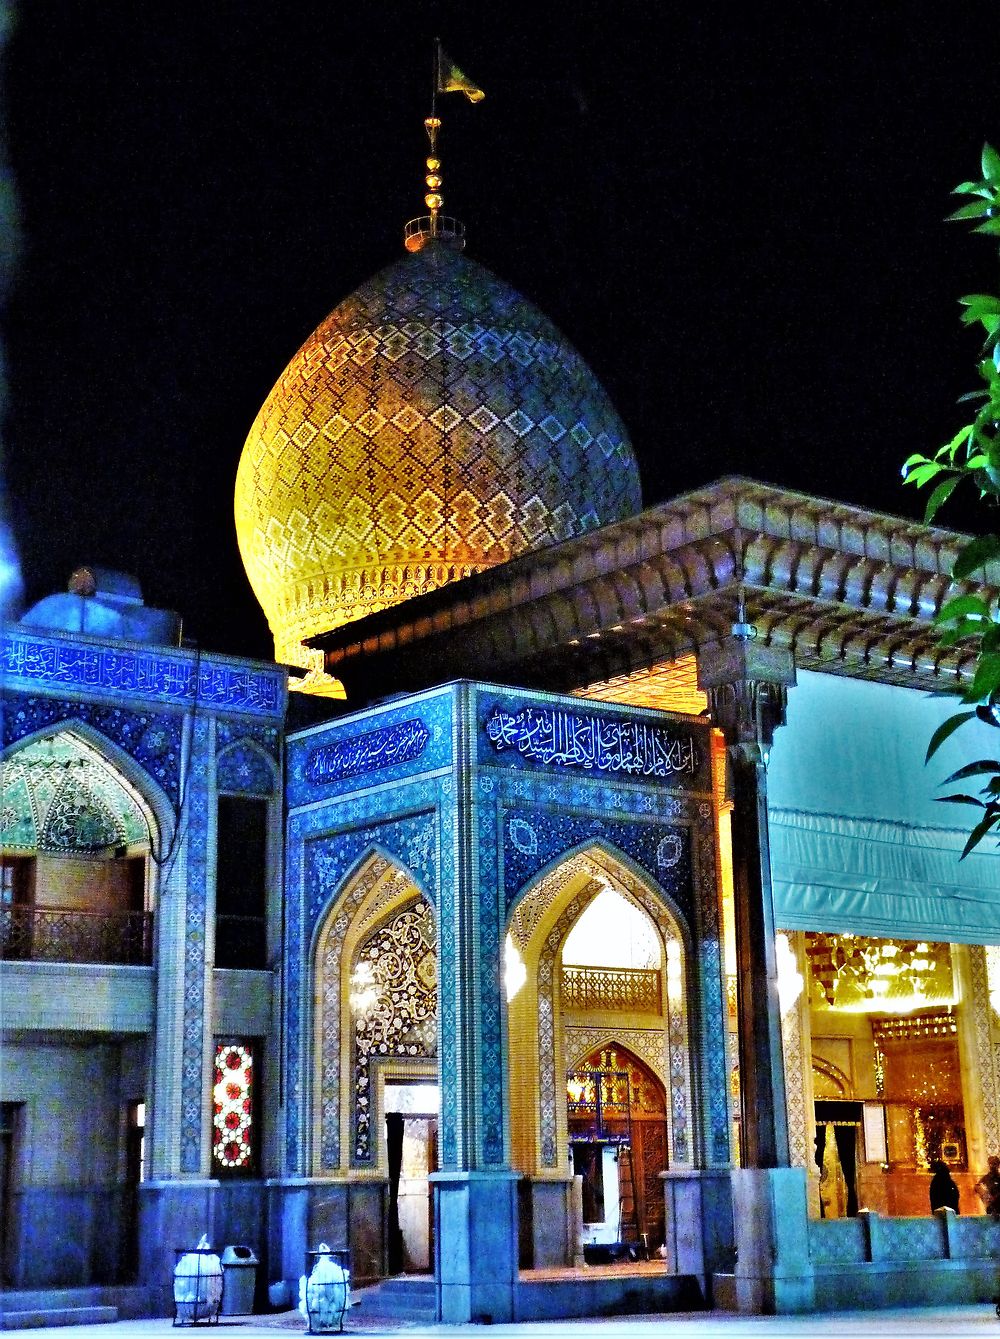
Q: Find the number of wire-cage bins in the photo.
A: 2